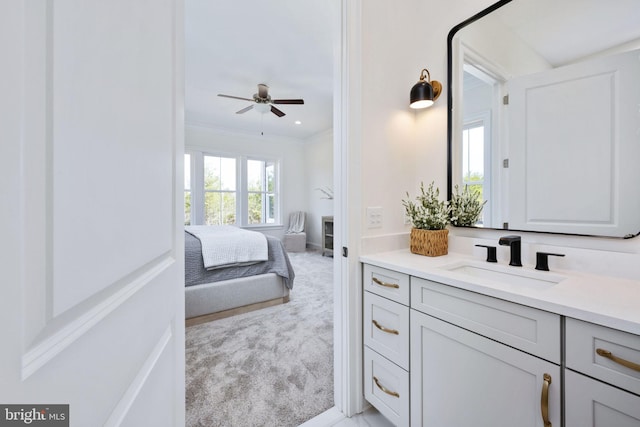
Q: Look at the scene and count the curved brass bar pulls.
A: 5